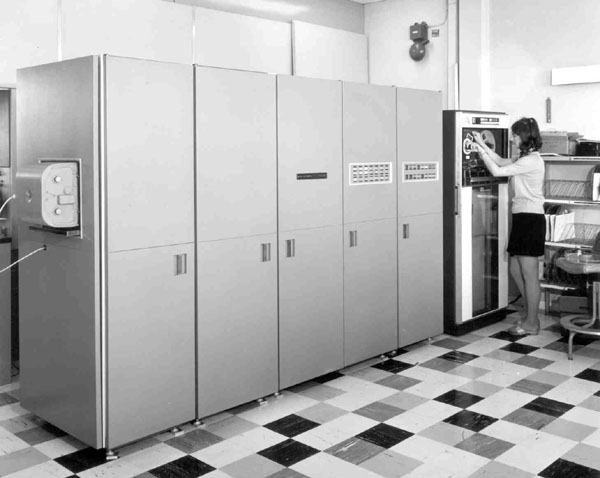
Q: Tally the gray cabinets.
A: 5